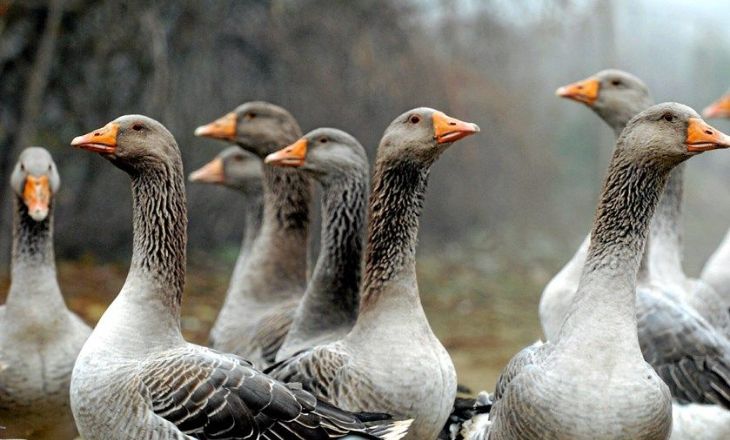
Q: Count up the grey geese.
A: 9